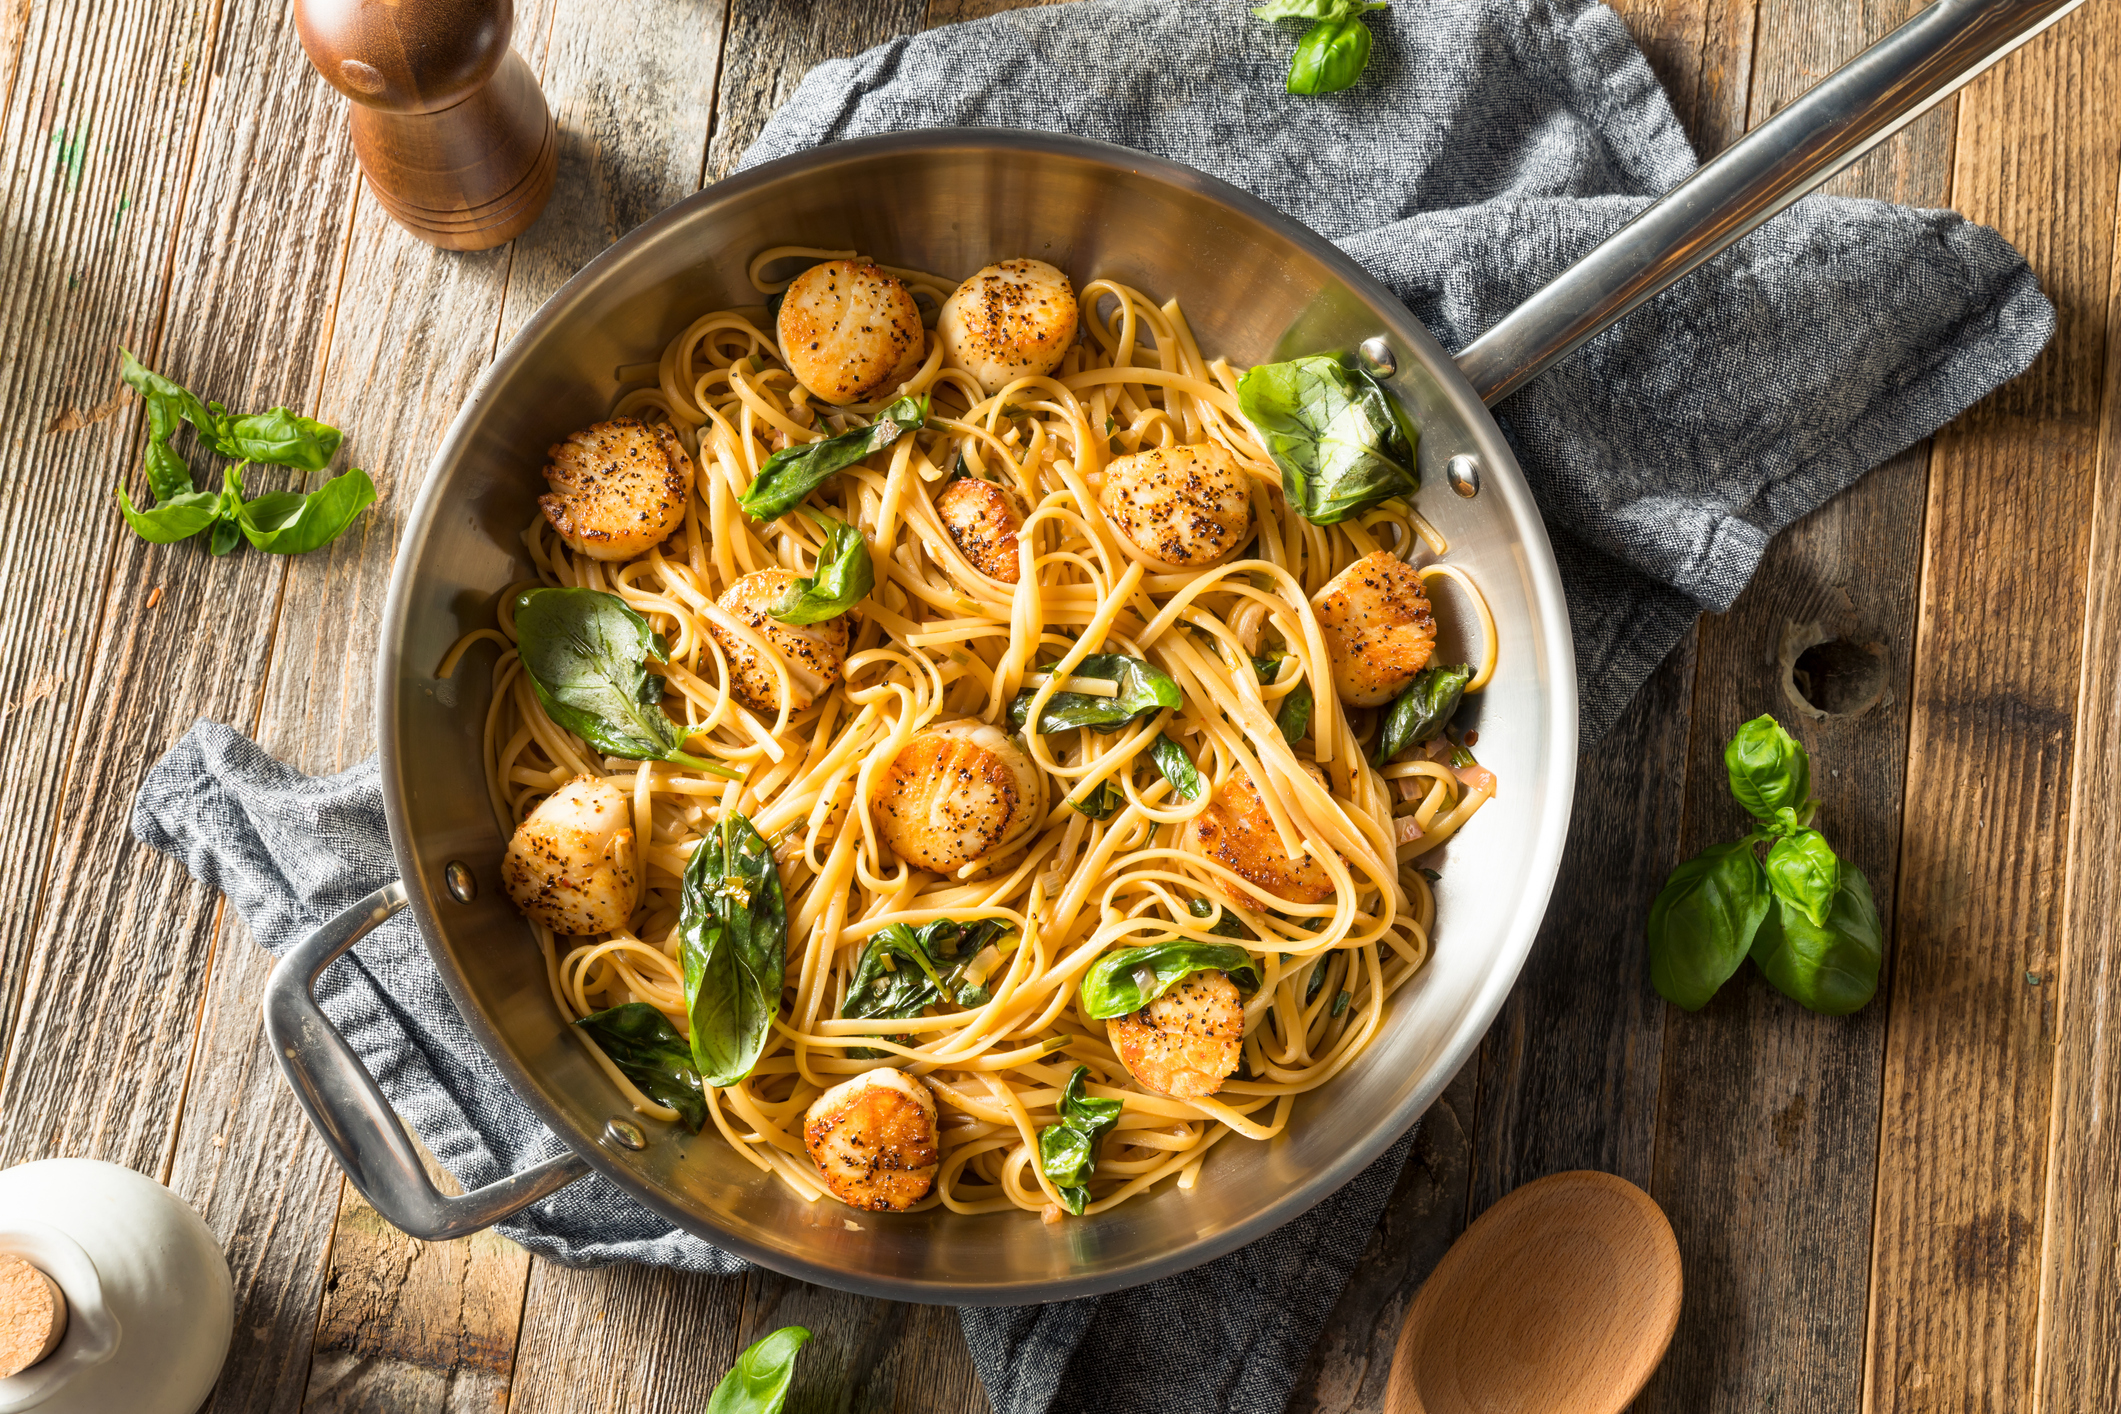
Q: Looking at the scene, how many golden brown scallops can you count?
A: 12